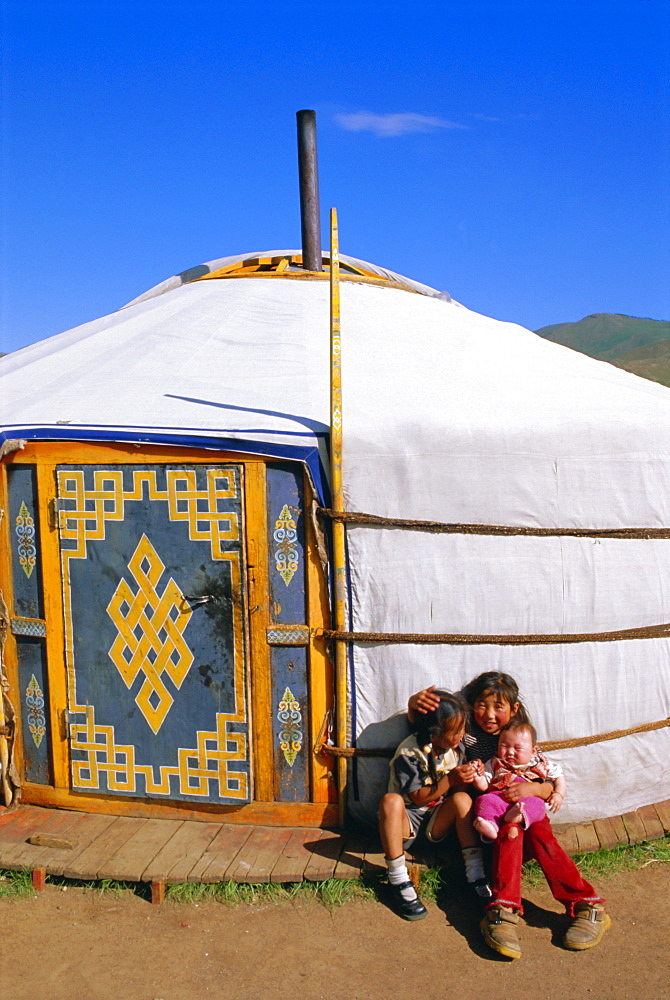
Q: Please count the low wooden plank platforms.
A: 1